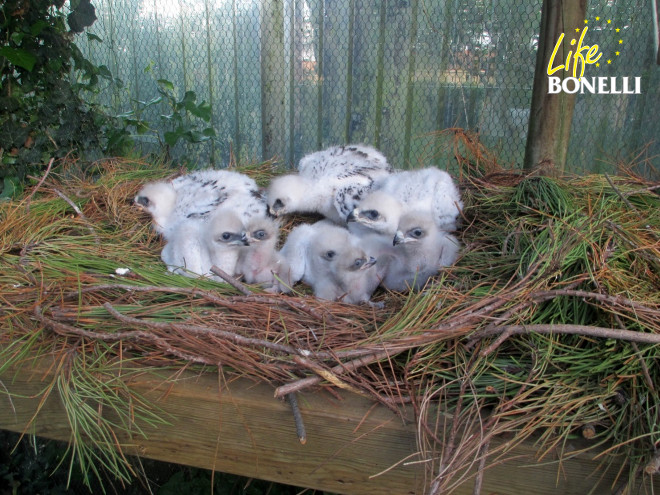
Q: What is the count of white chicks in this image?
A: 8